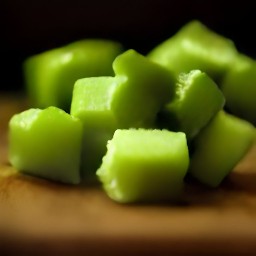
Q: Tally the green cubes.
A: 9